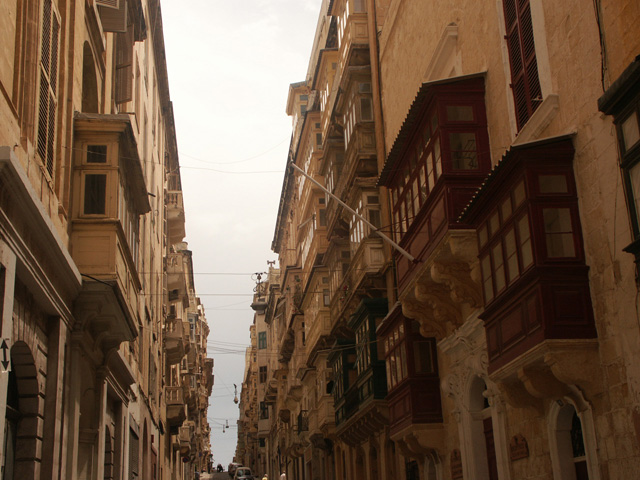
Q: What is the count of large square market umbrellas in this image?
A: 0